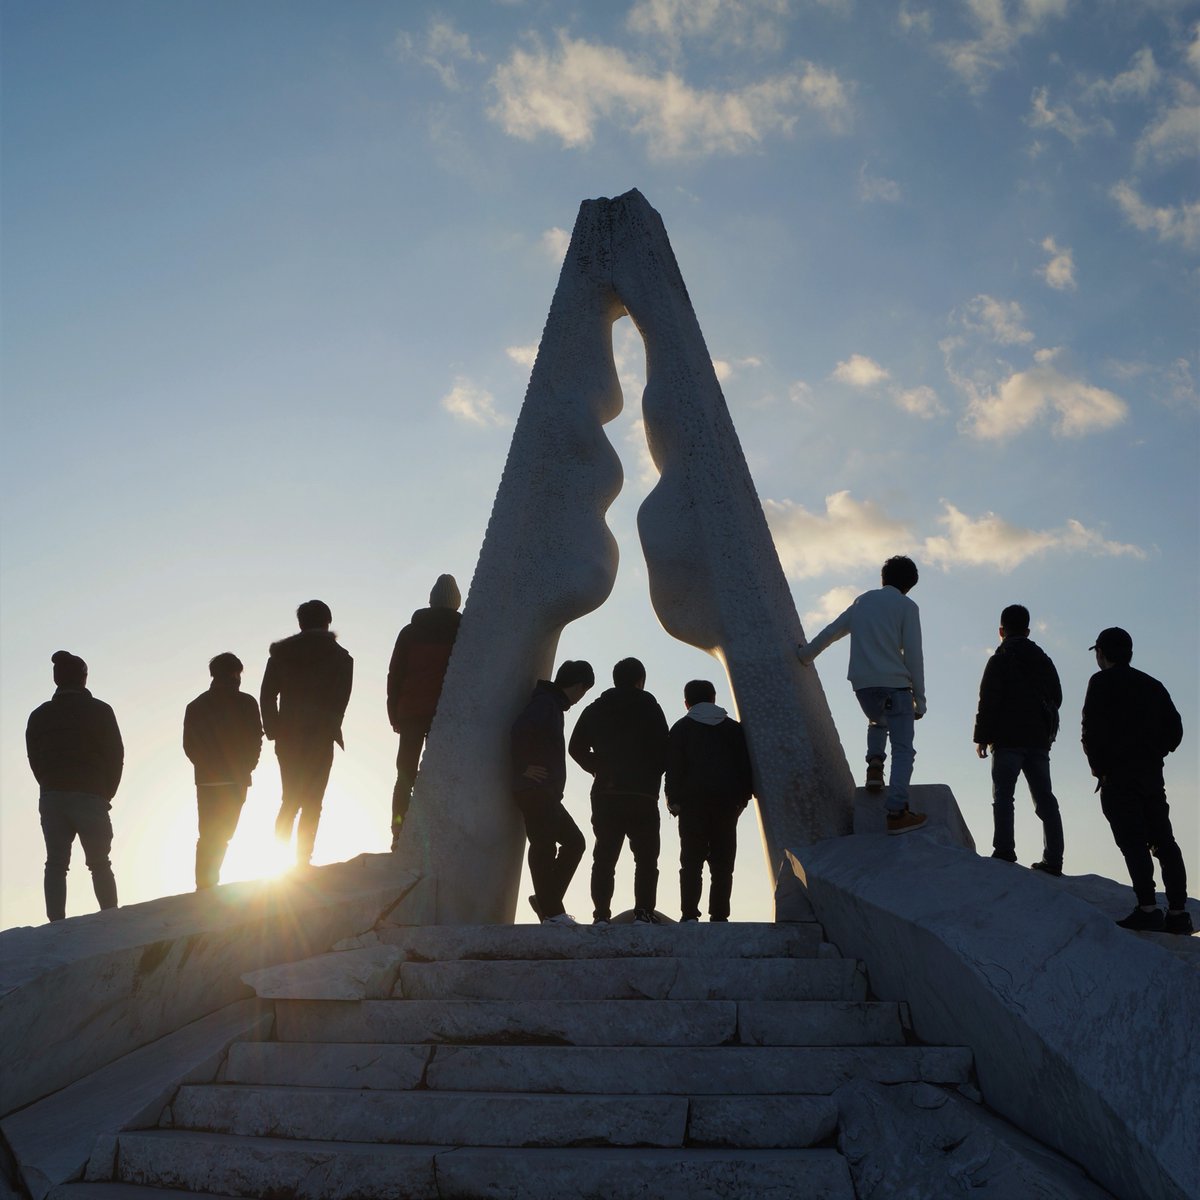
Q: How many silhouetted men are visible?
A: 10